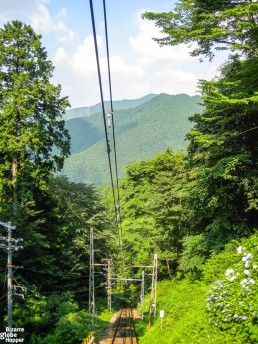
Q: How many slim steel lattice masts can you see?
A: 4